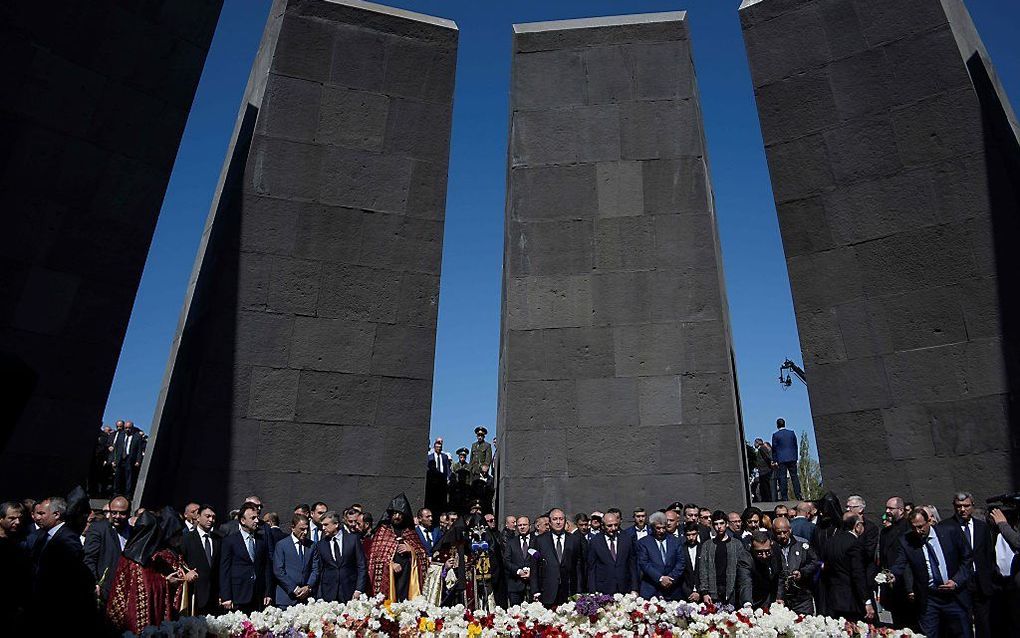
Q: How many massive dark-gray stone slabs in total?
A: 4